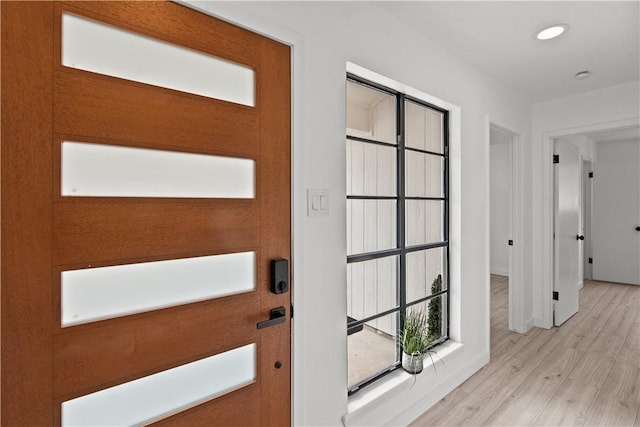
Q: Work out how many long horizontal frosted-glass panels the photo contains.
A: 4